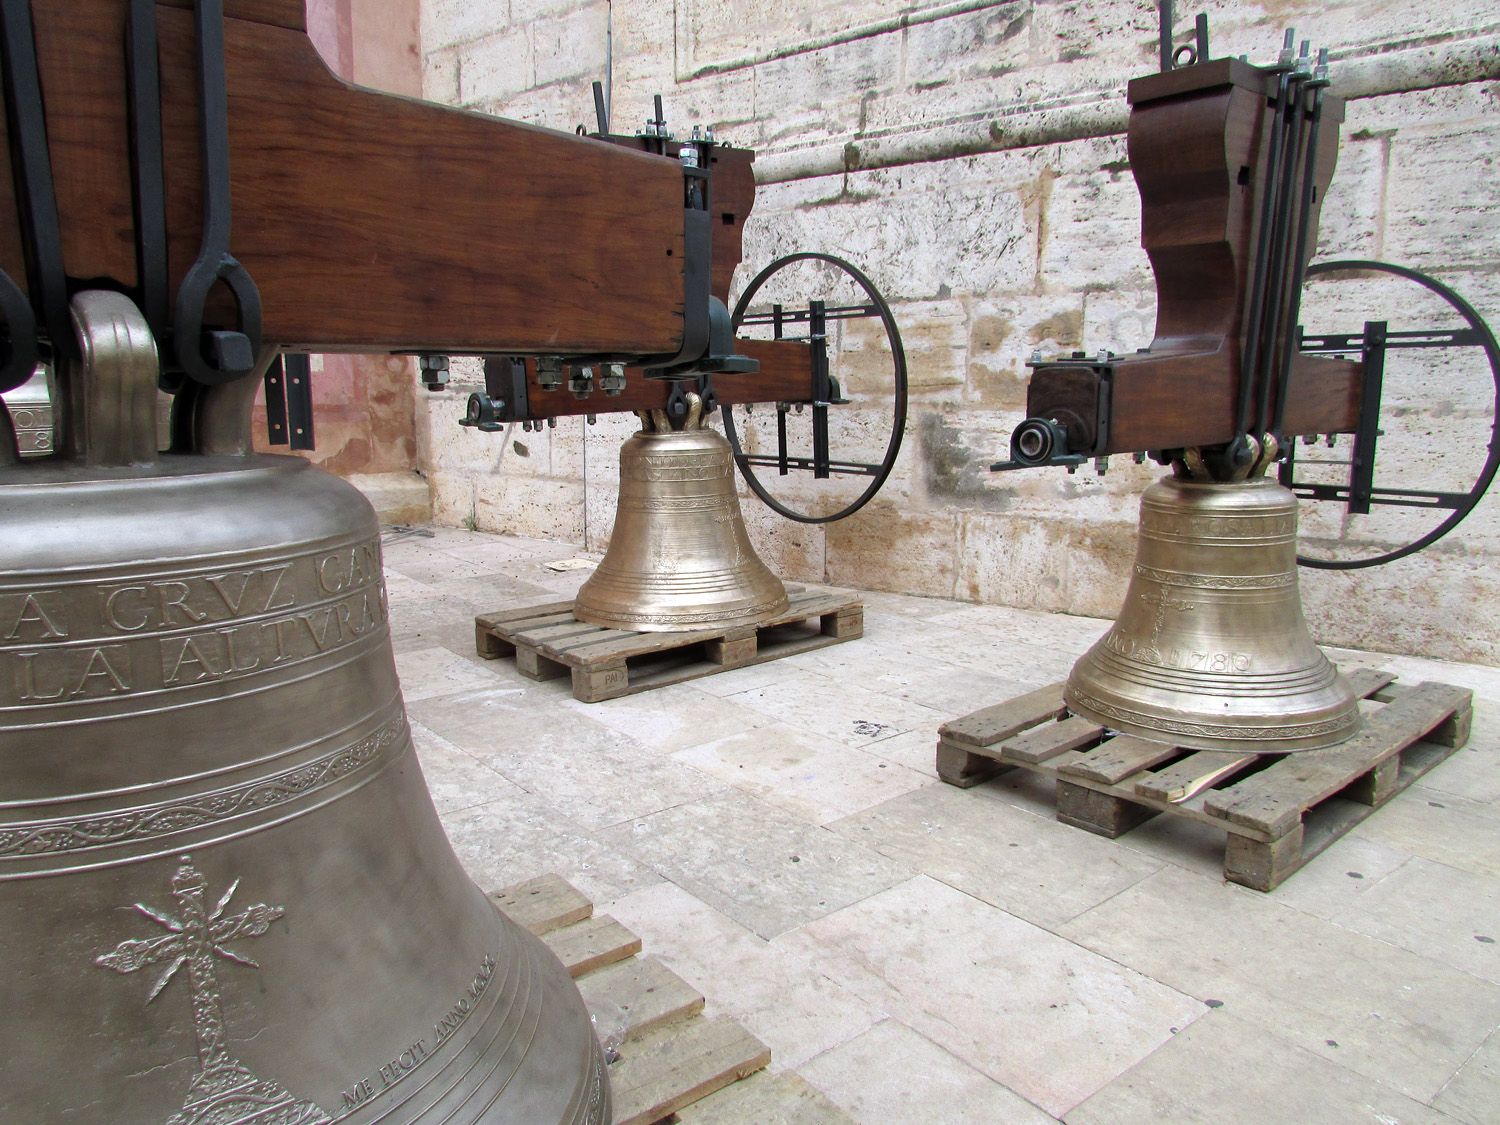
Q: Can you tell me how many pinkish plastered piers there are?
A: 1